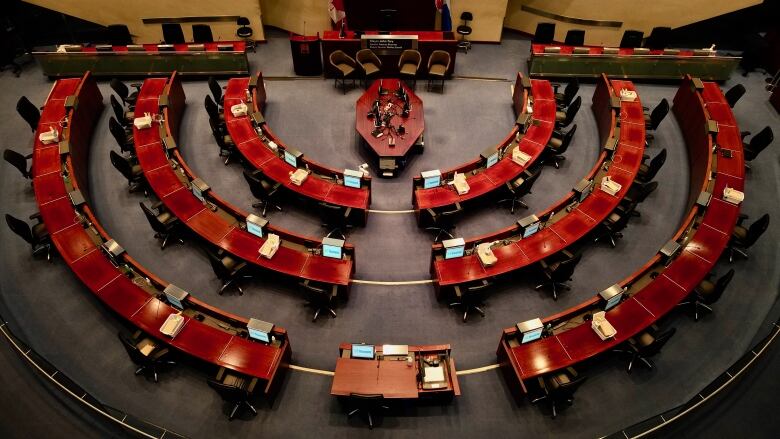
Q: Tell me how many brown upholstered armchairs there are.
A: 4